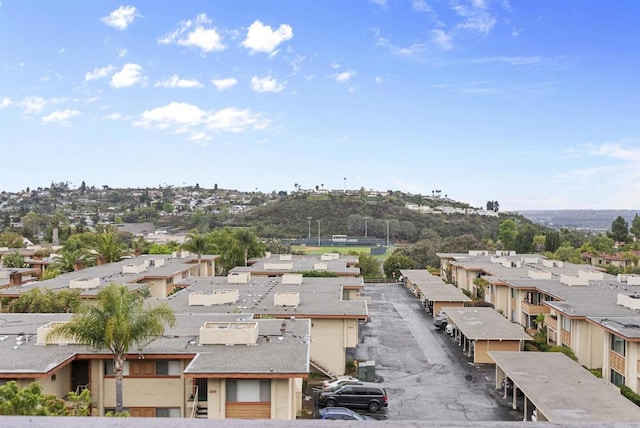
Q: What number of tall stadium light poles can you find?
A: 4